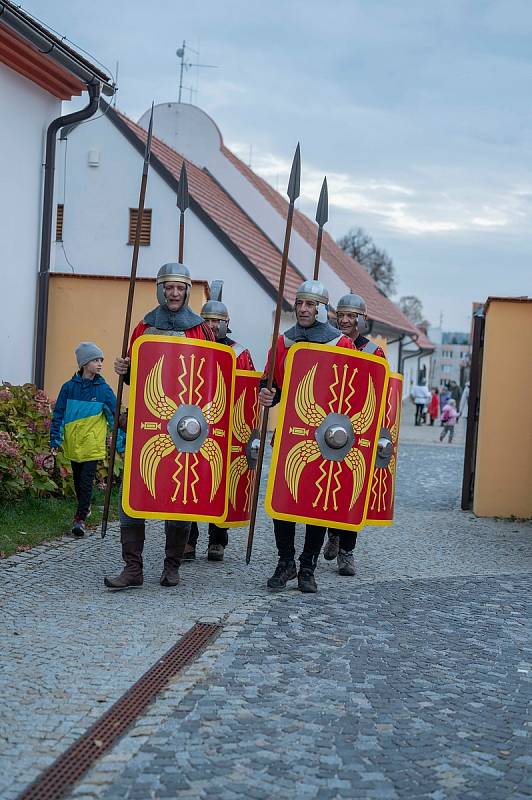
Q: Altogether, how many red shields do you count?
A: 4